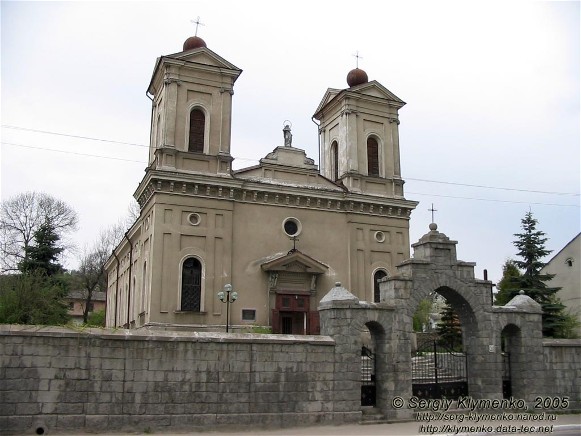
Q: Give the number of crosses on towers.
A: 2